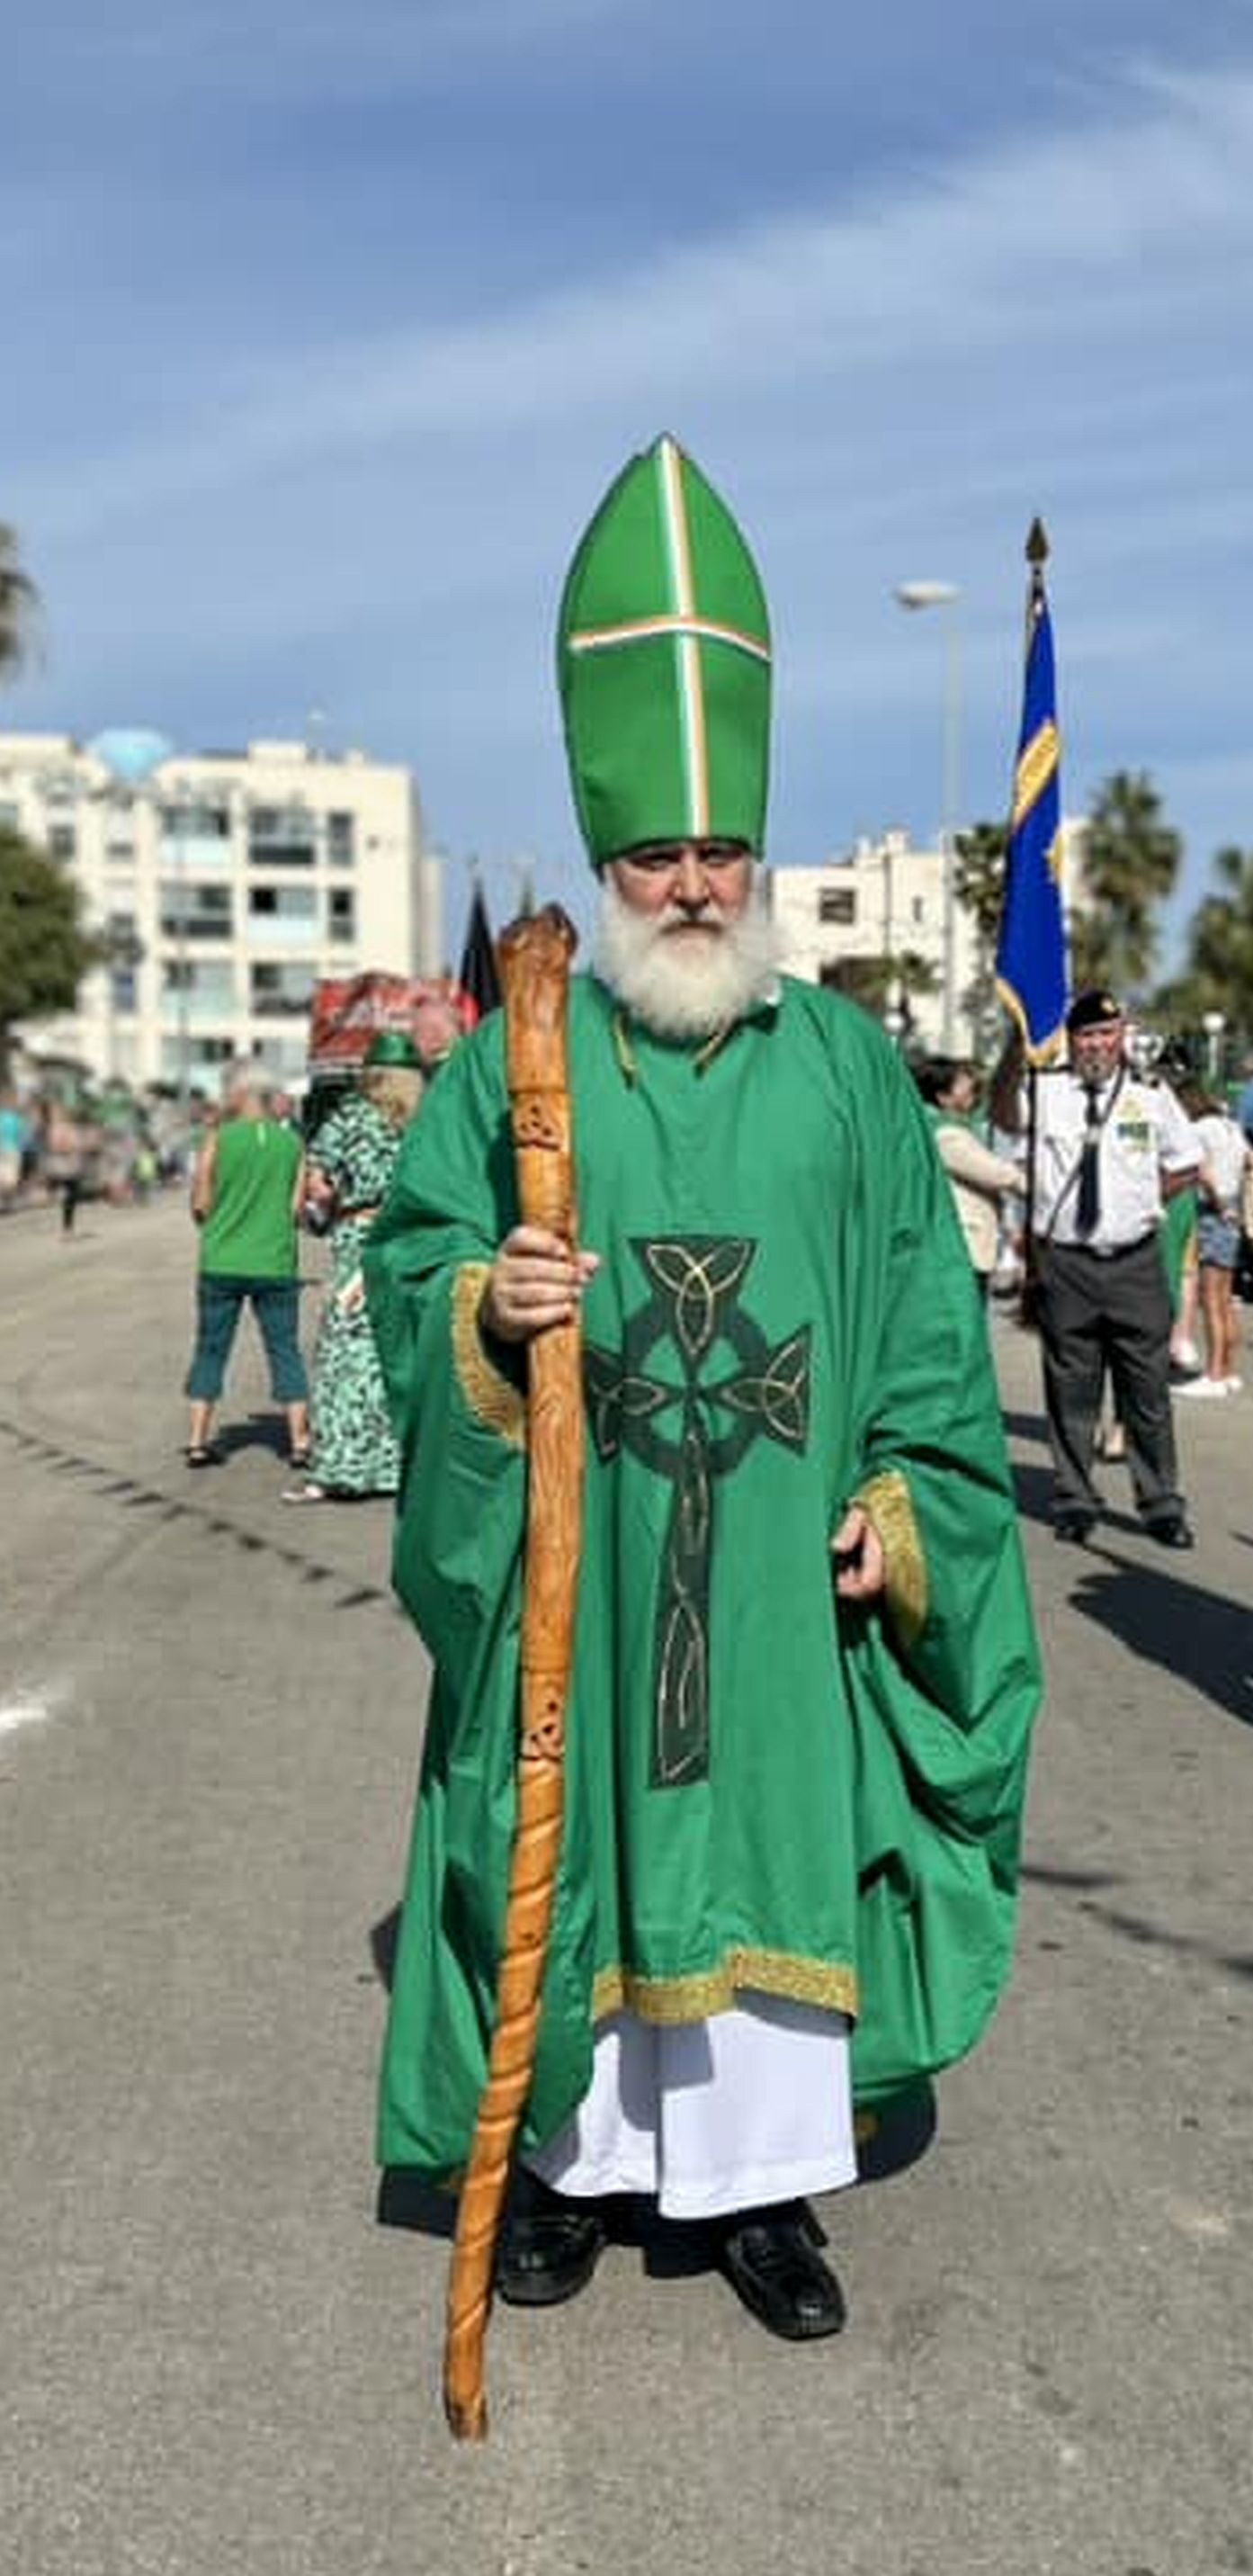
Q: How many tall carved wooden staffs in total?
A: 1